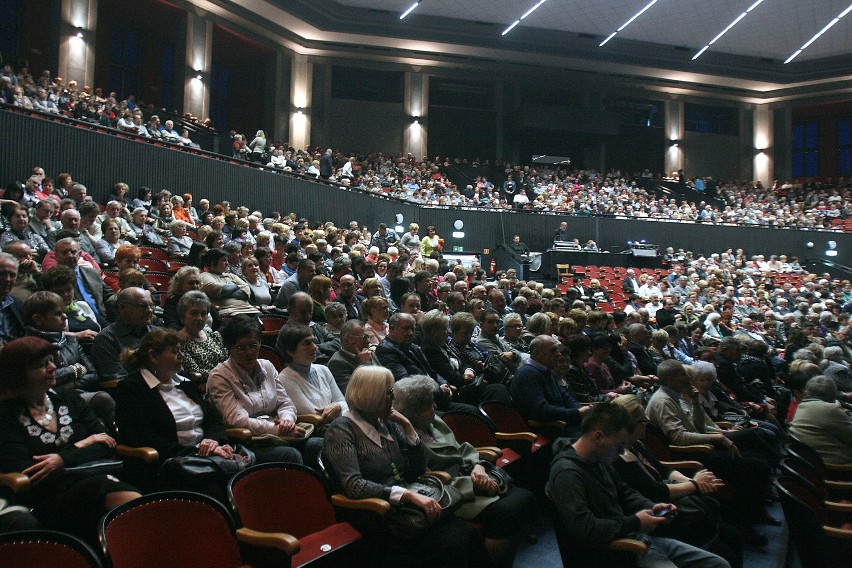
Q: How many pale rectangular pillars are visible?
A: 6